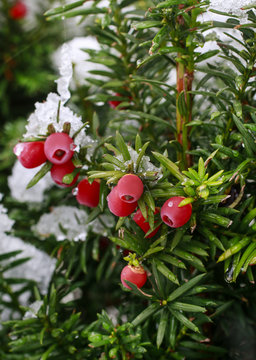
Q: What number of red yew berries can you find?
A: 11